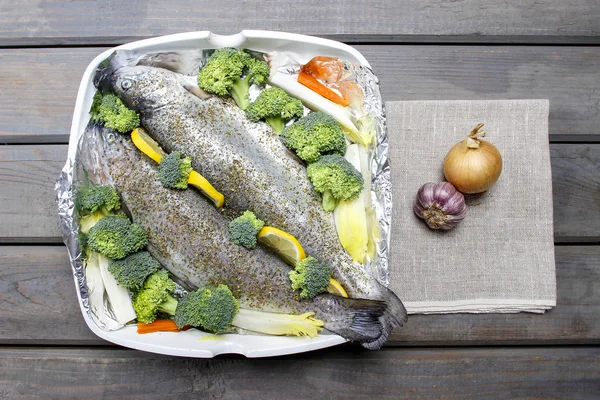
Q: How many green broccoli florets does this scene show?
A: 13